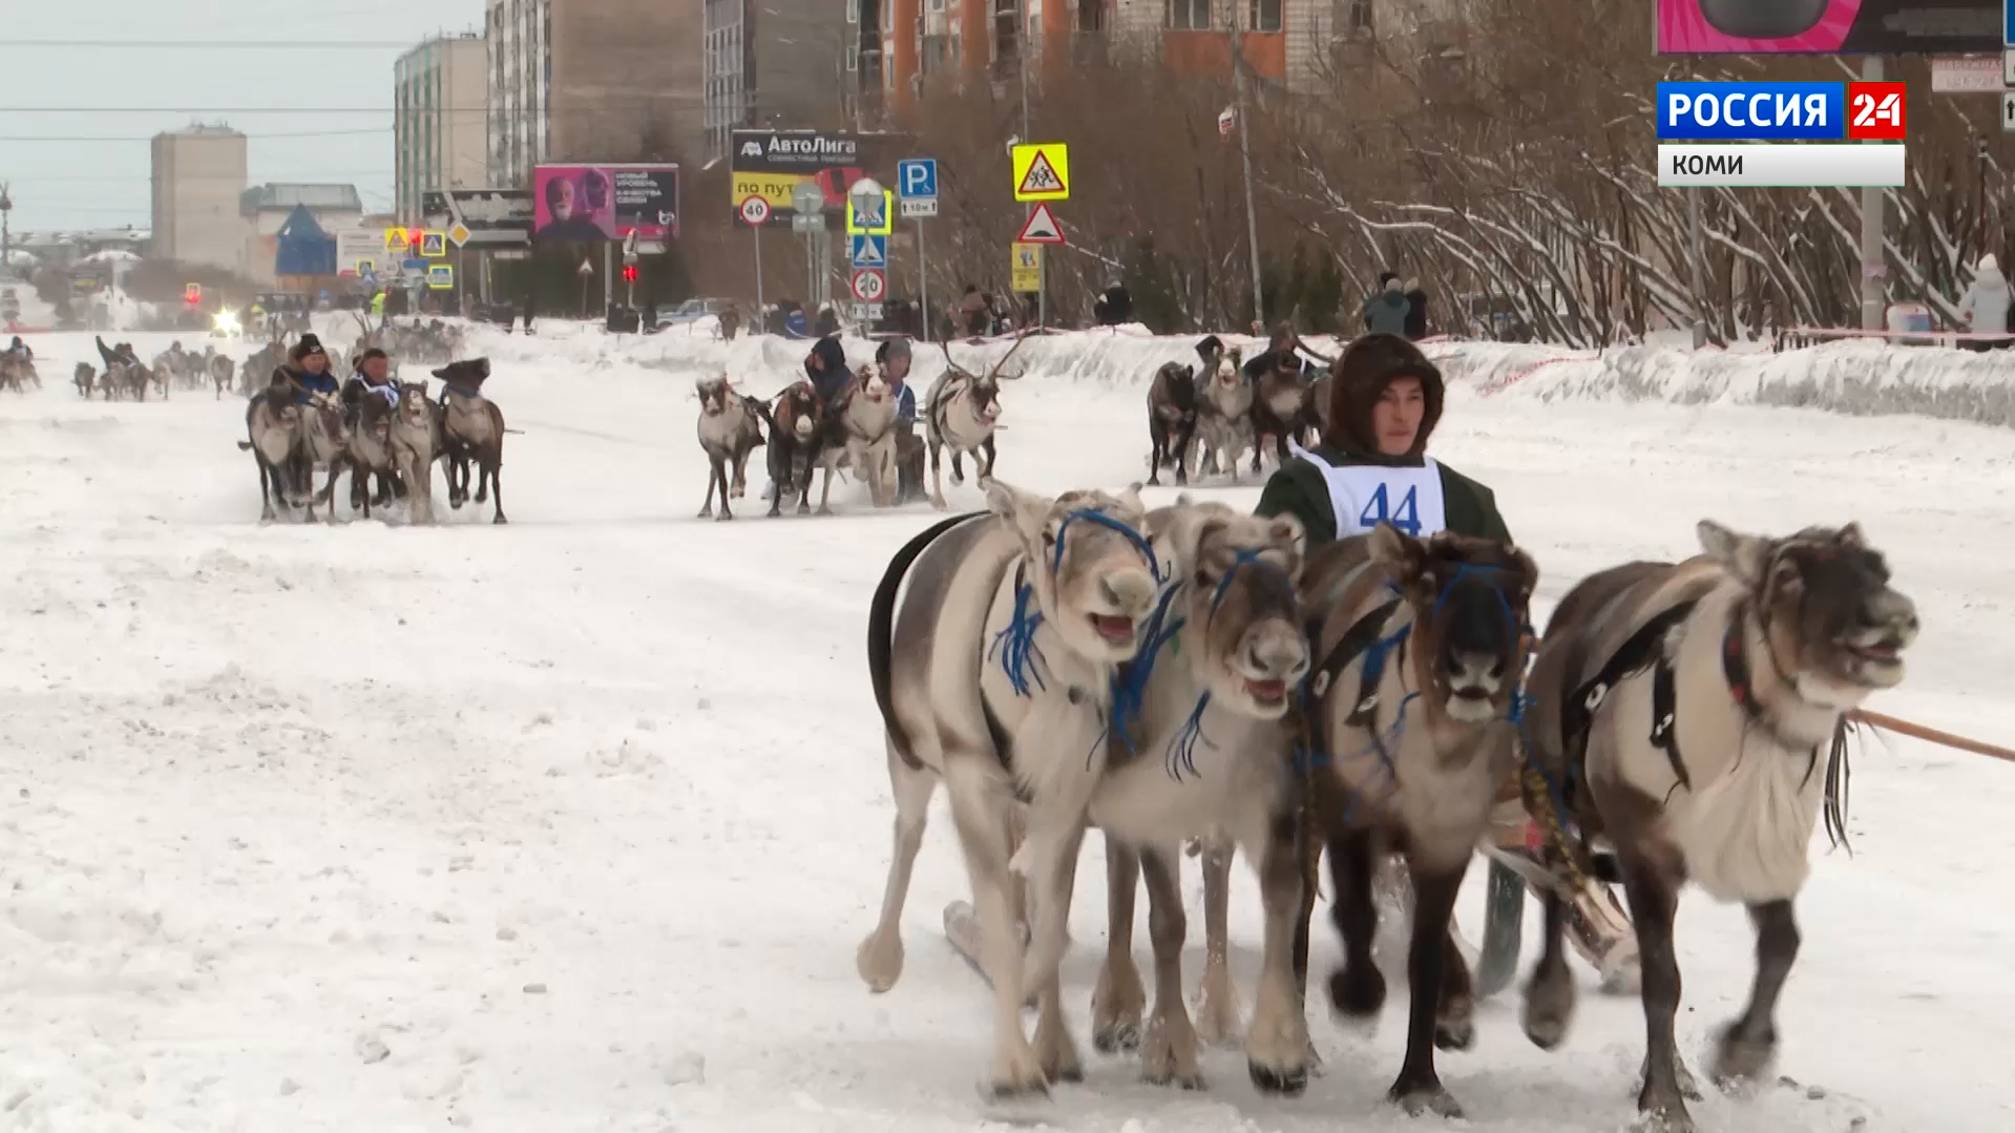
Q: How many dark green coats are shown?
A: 1